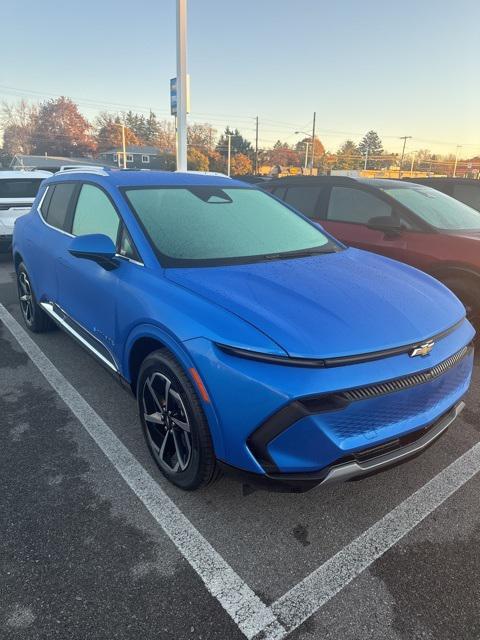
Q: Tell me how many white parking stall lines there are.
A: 2